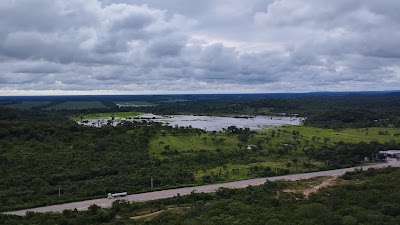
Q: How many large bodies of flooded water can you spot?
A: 1